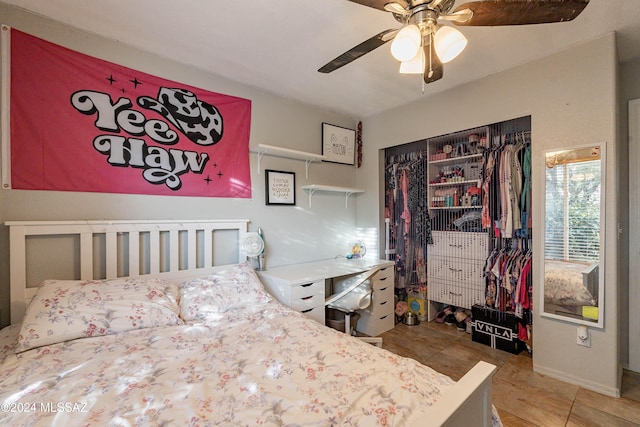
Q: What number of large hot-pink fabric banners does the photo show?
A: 1